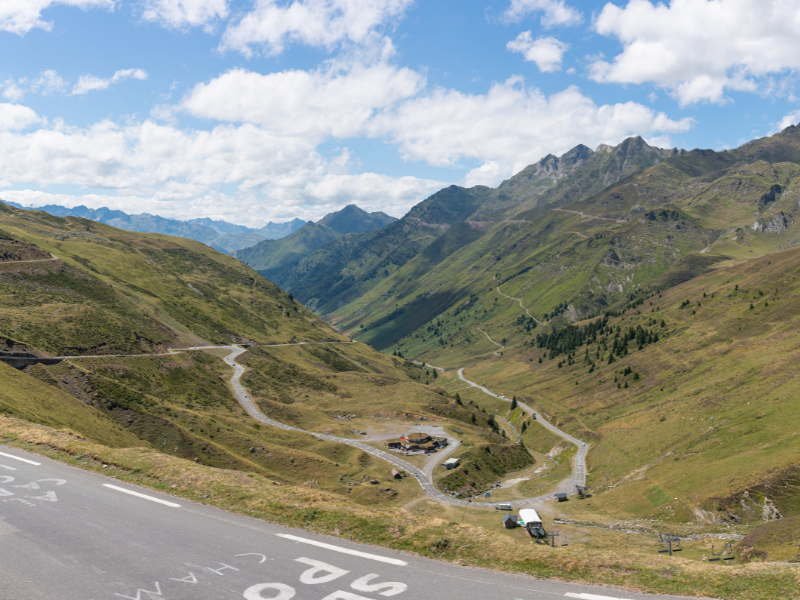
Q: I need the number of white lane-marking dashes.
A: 4